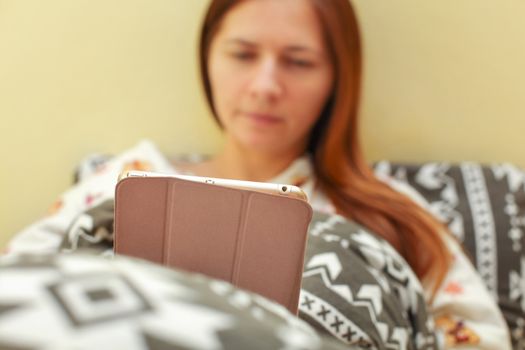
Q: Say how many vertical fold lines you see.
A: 2